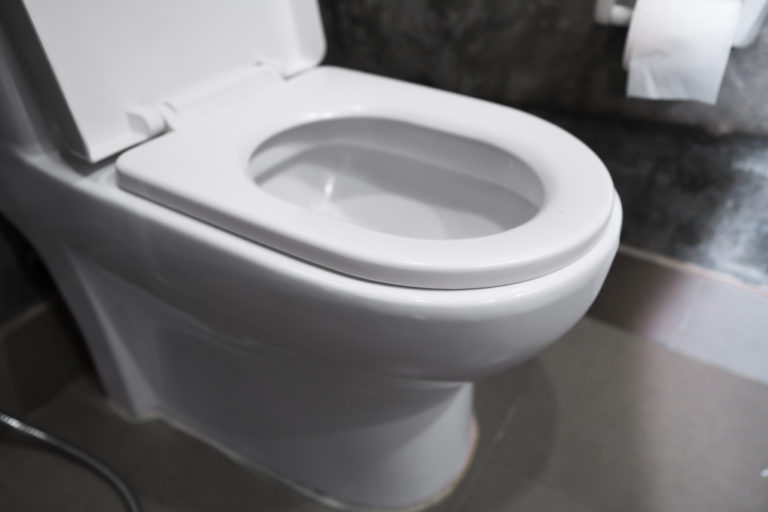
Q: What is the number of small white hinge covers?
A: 2